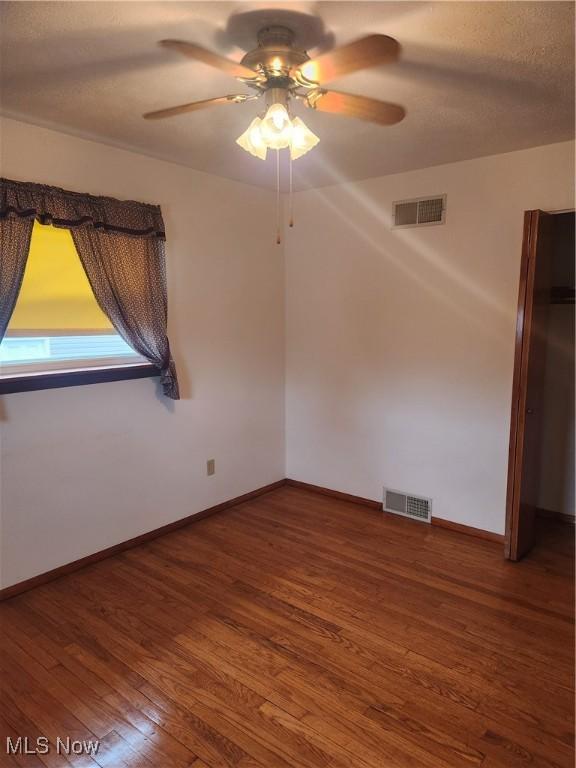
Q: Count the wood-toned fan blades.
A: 4